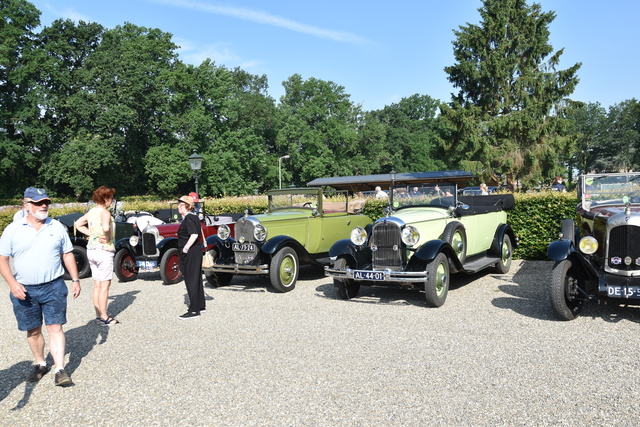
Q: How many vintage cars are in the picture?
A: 5